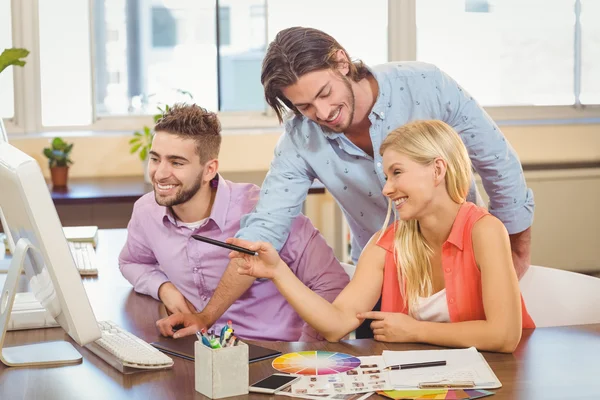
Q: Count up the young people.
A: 3